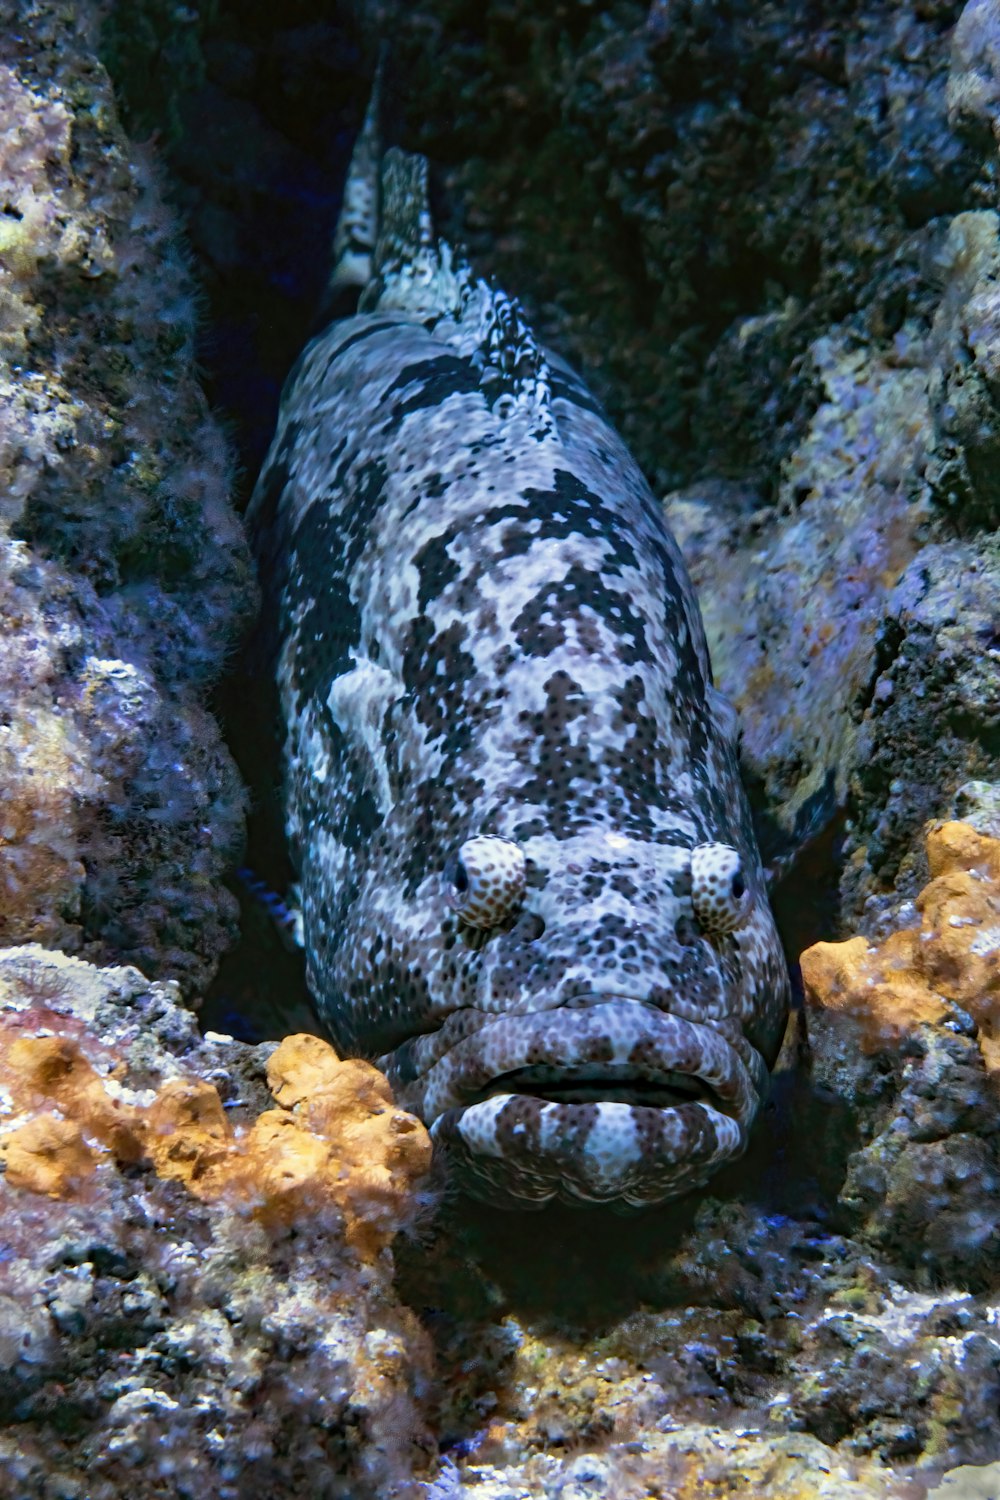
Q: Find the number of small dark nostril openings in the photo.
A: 2